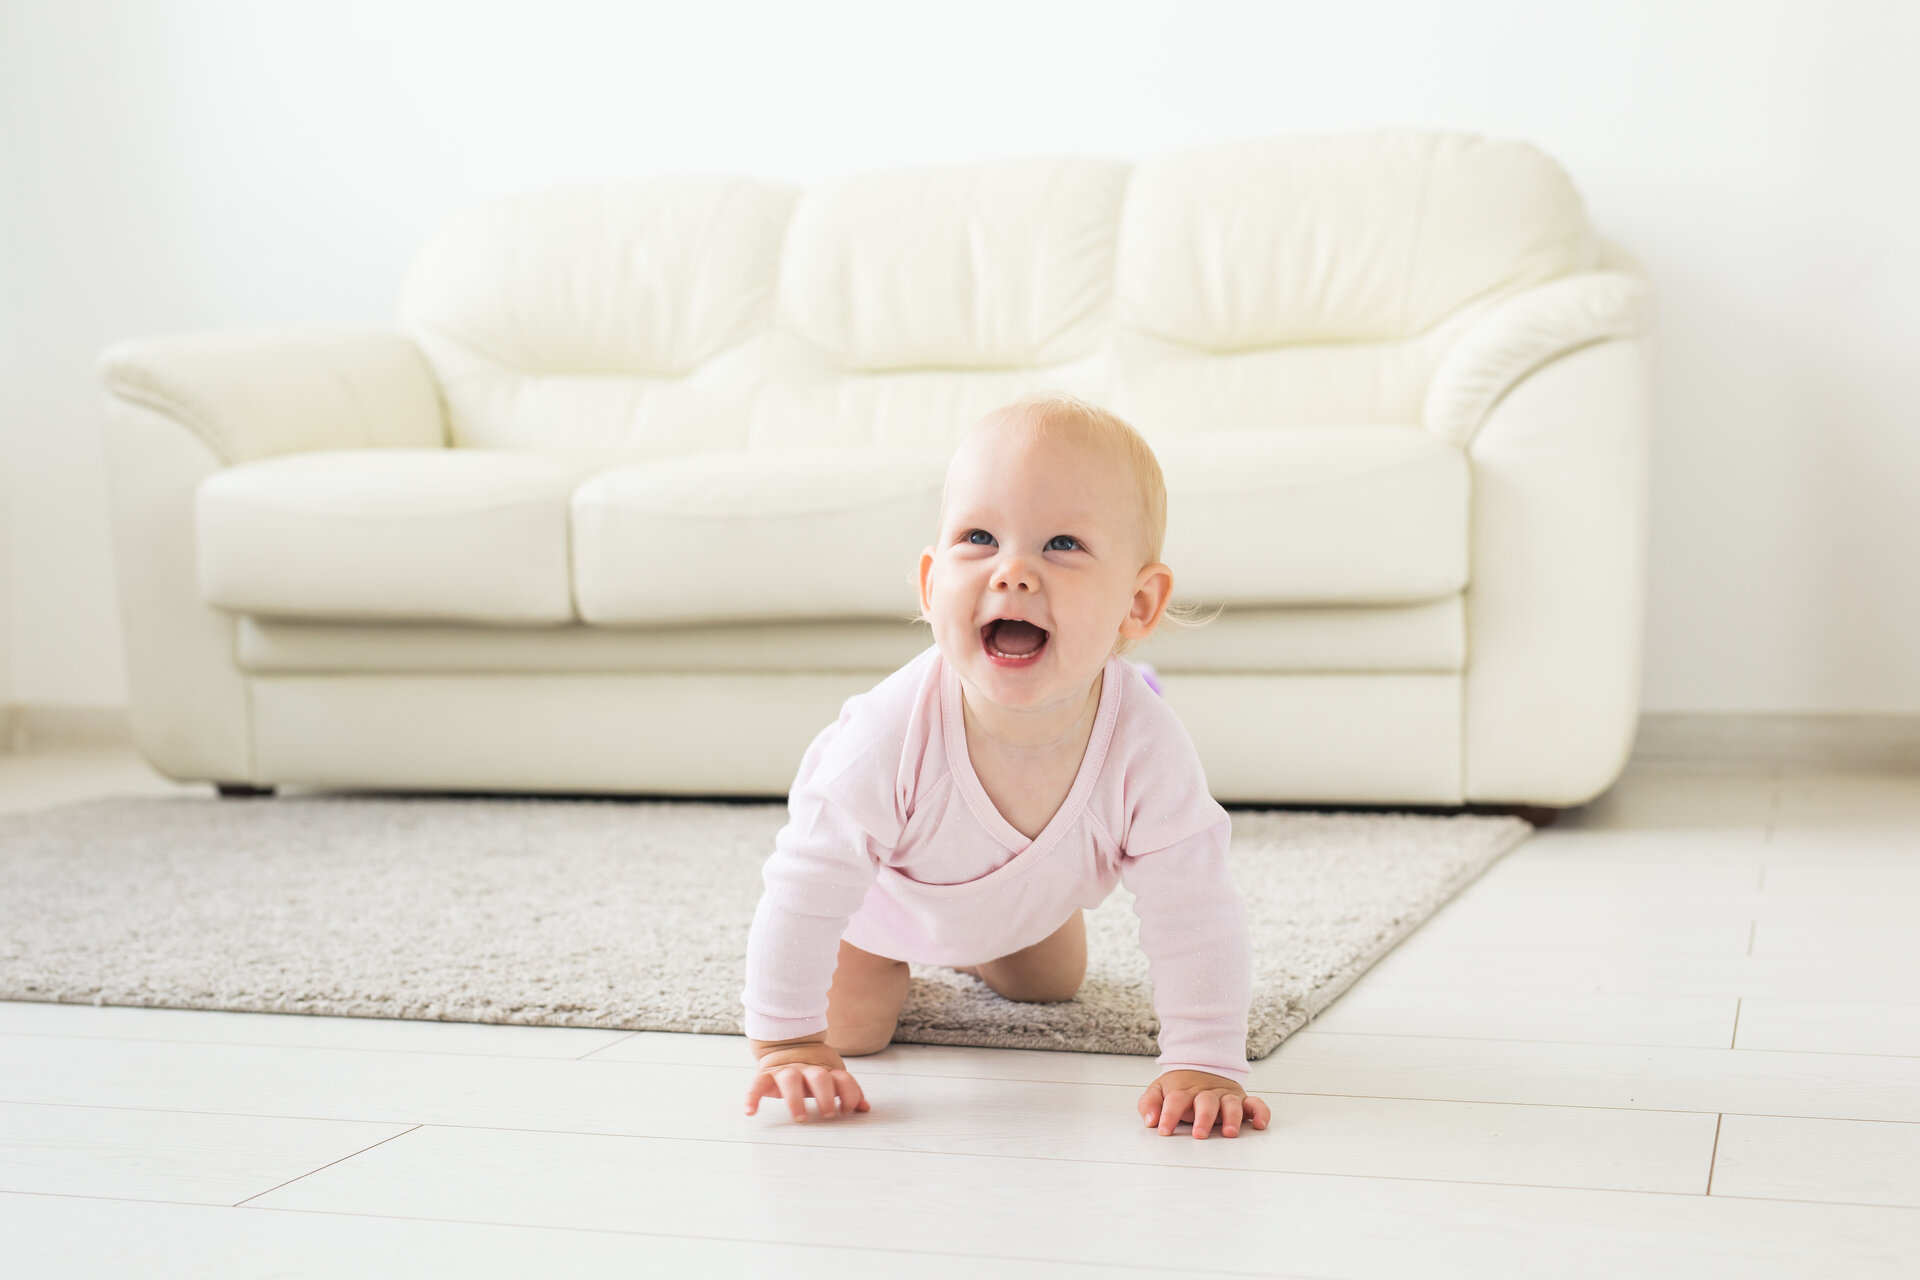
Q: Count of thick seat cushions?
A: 3